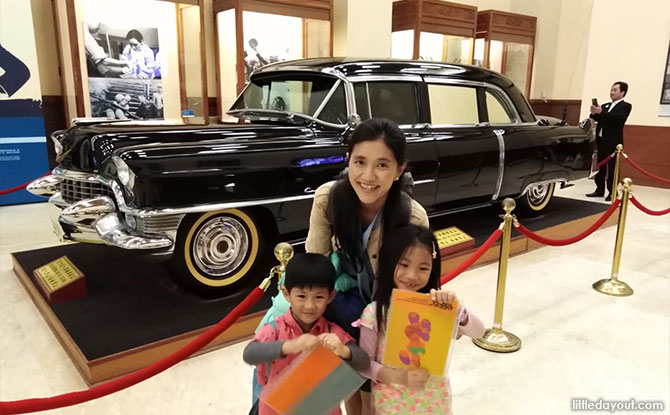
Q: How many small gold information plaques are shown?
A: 2